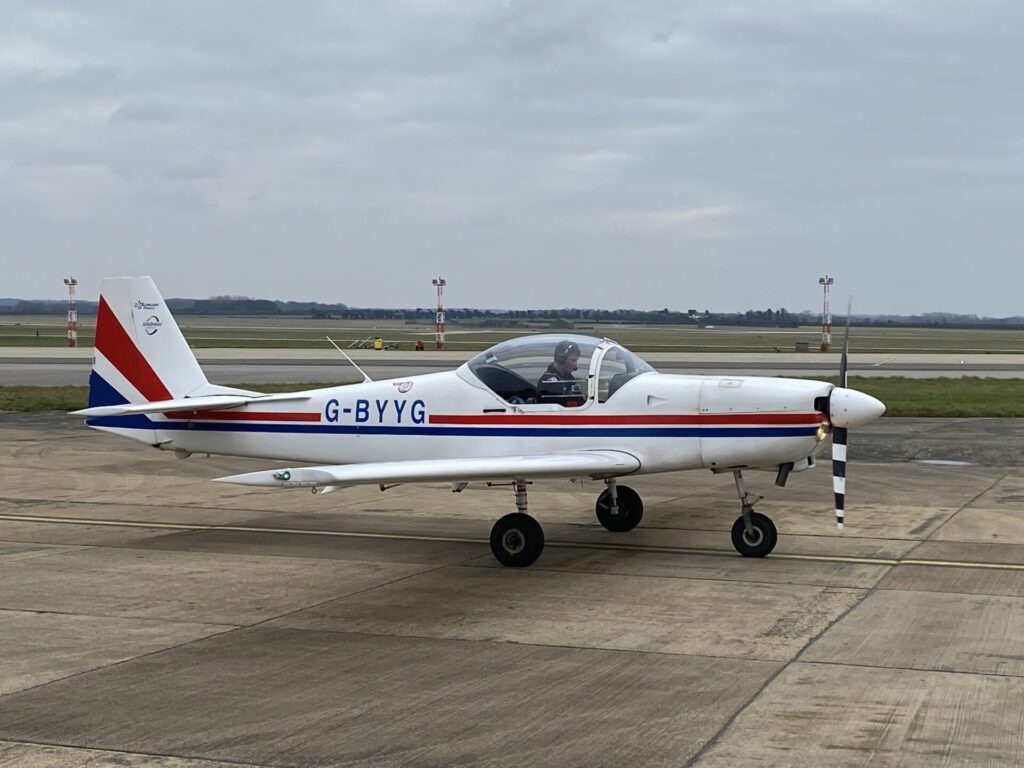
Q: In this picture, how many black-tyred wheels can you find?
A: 3